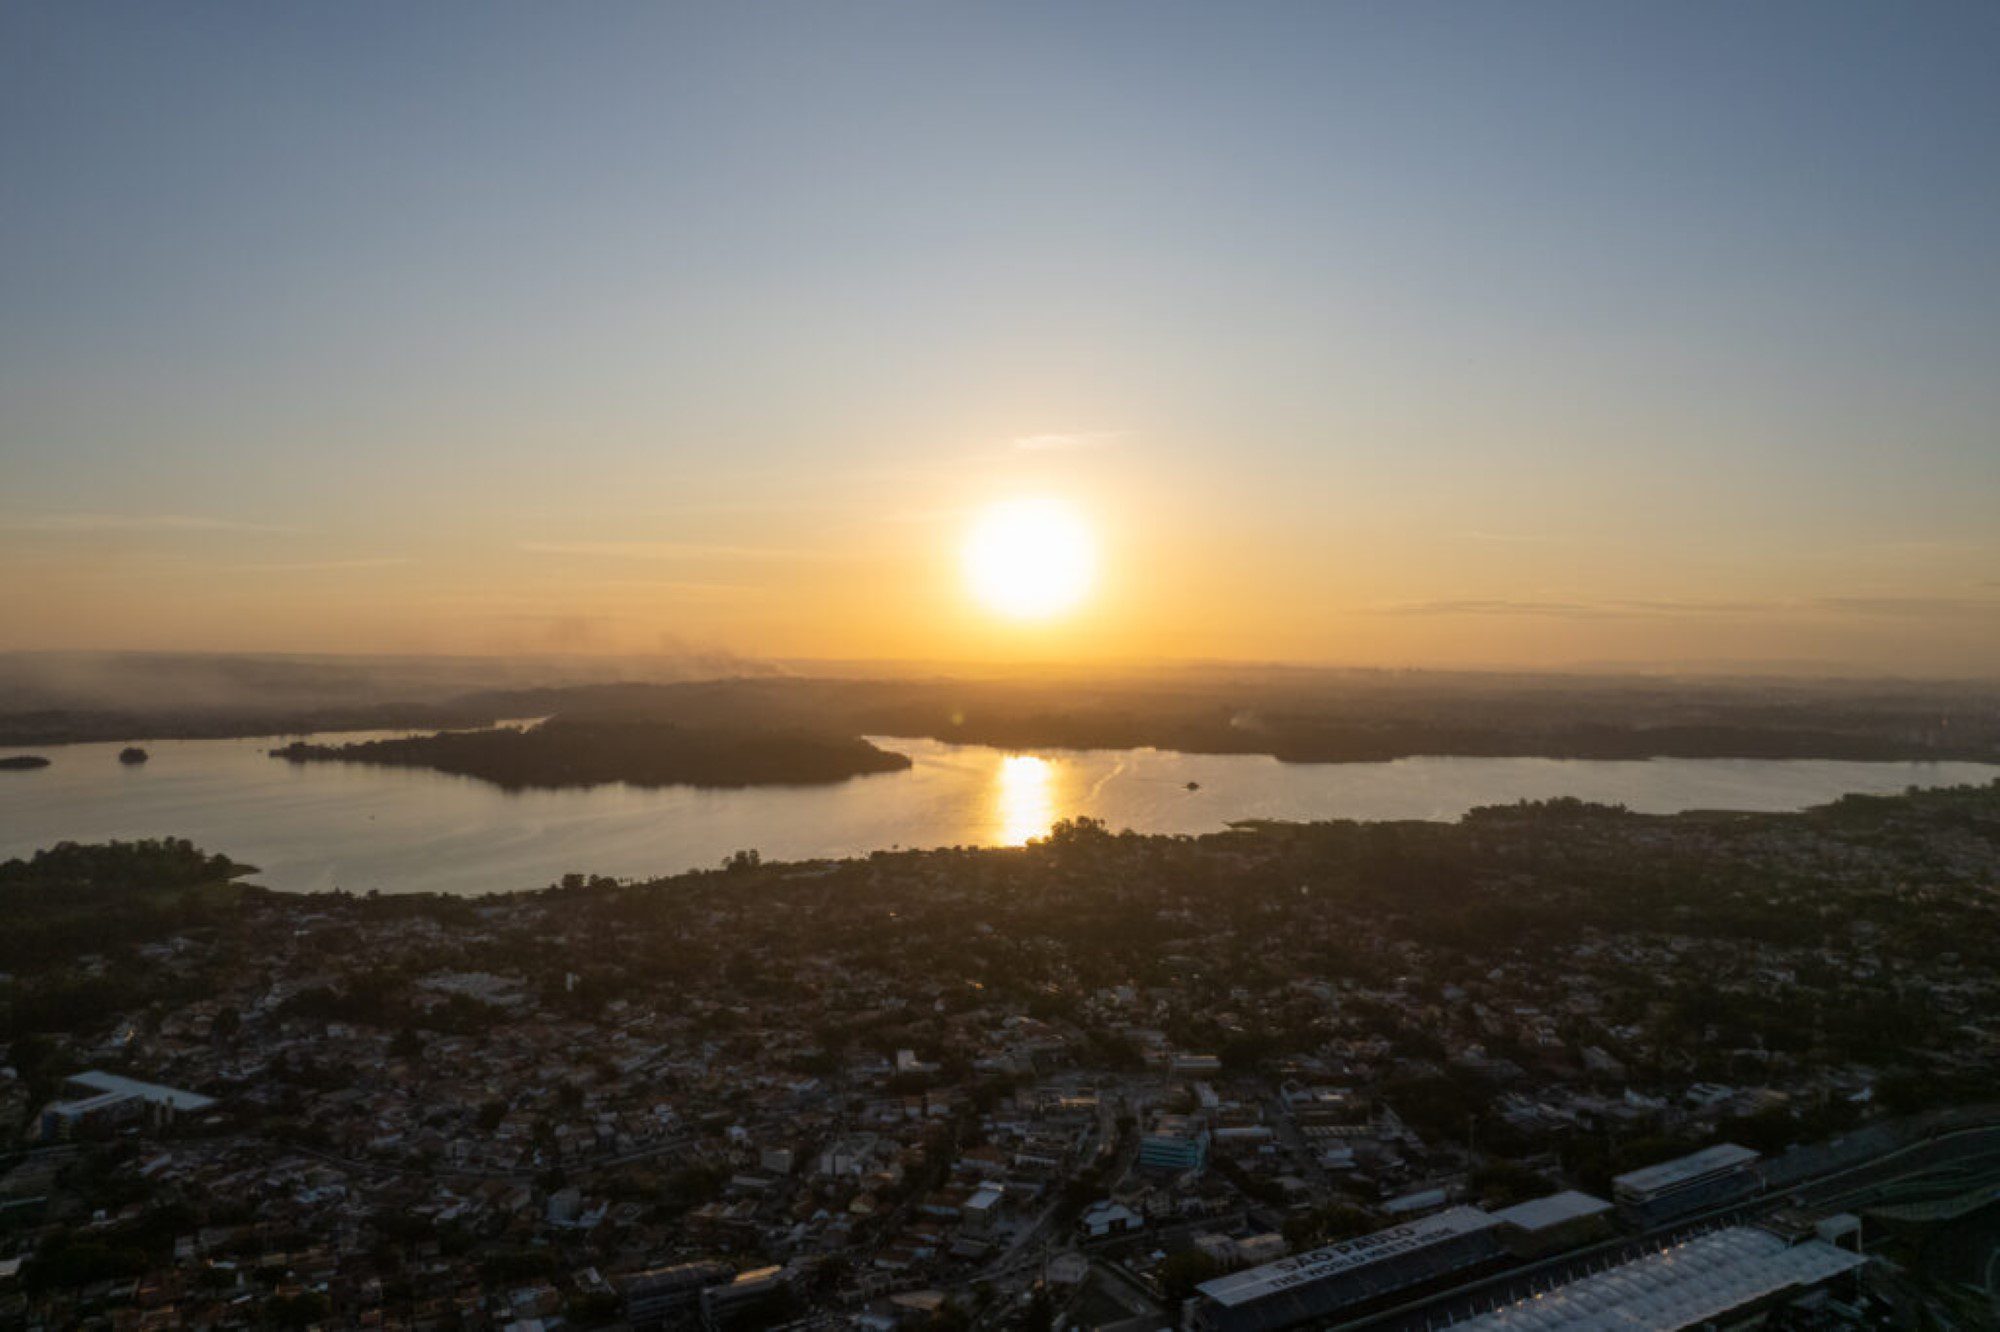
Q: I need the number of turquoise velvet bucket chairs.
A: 0